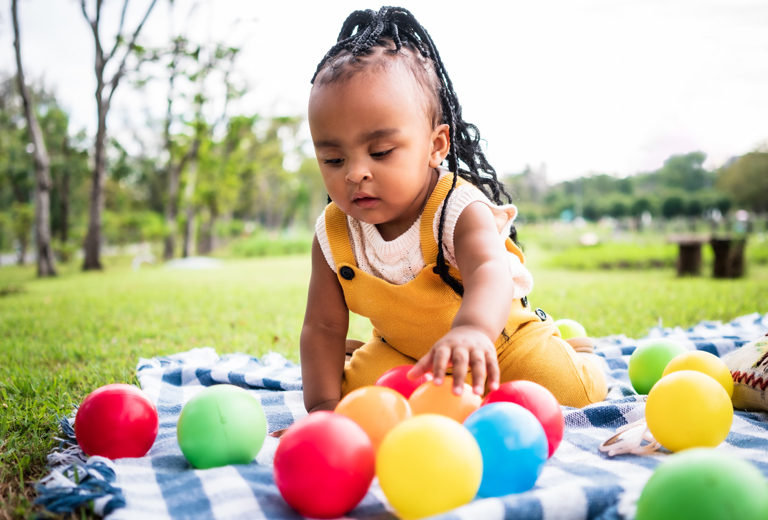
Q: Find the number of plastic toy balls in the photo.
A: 14